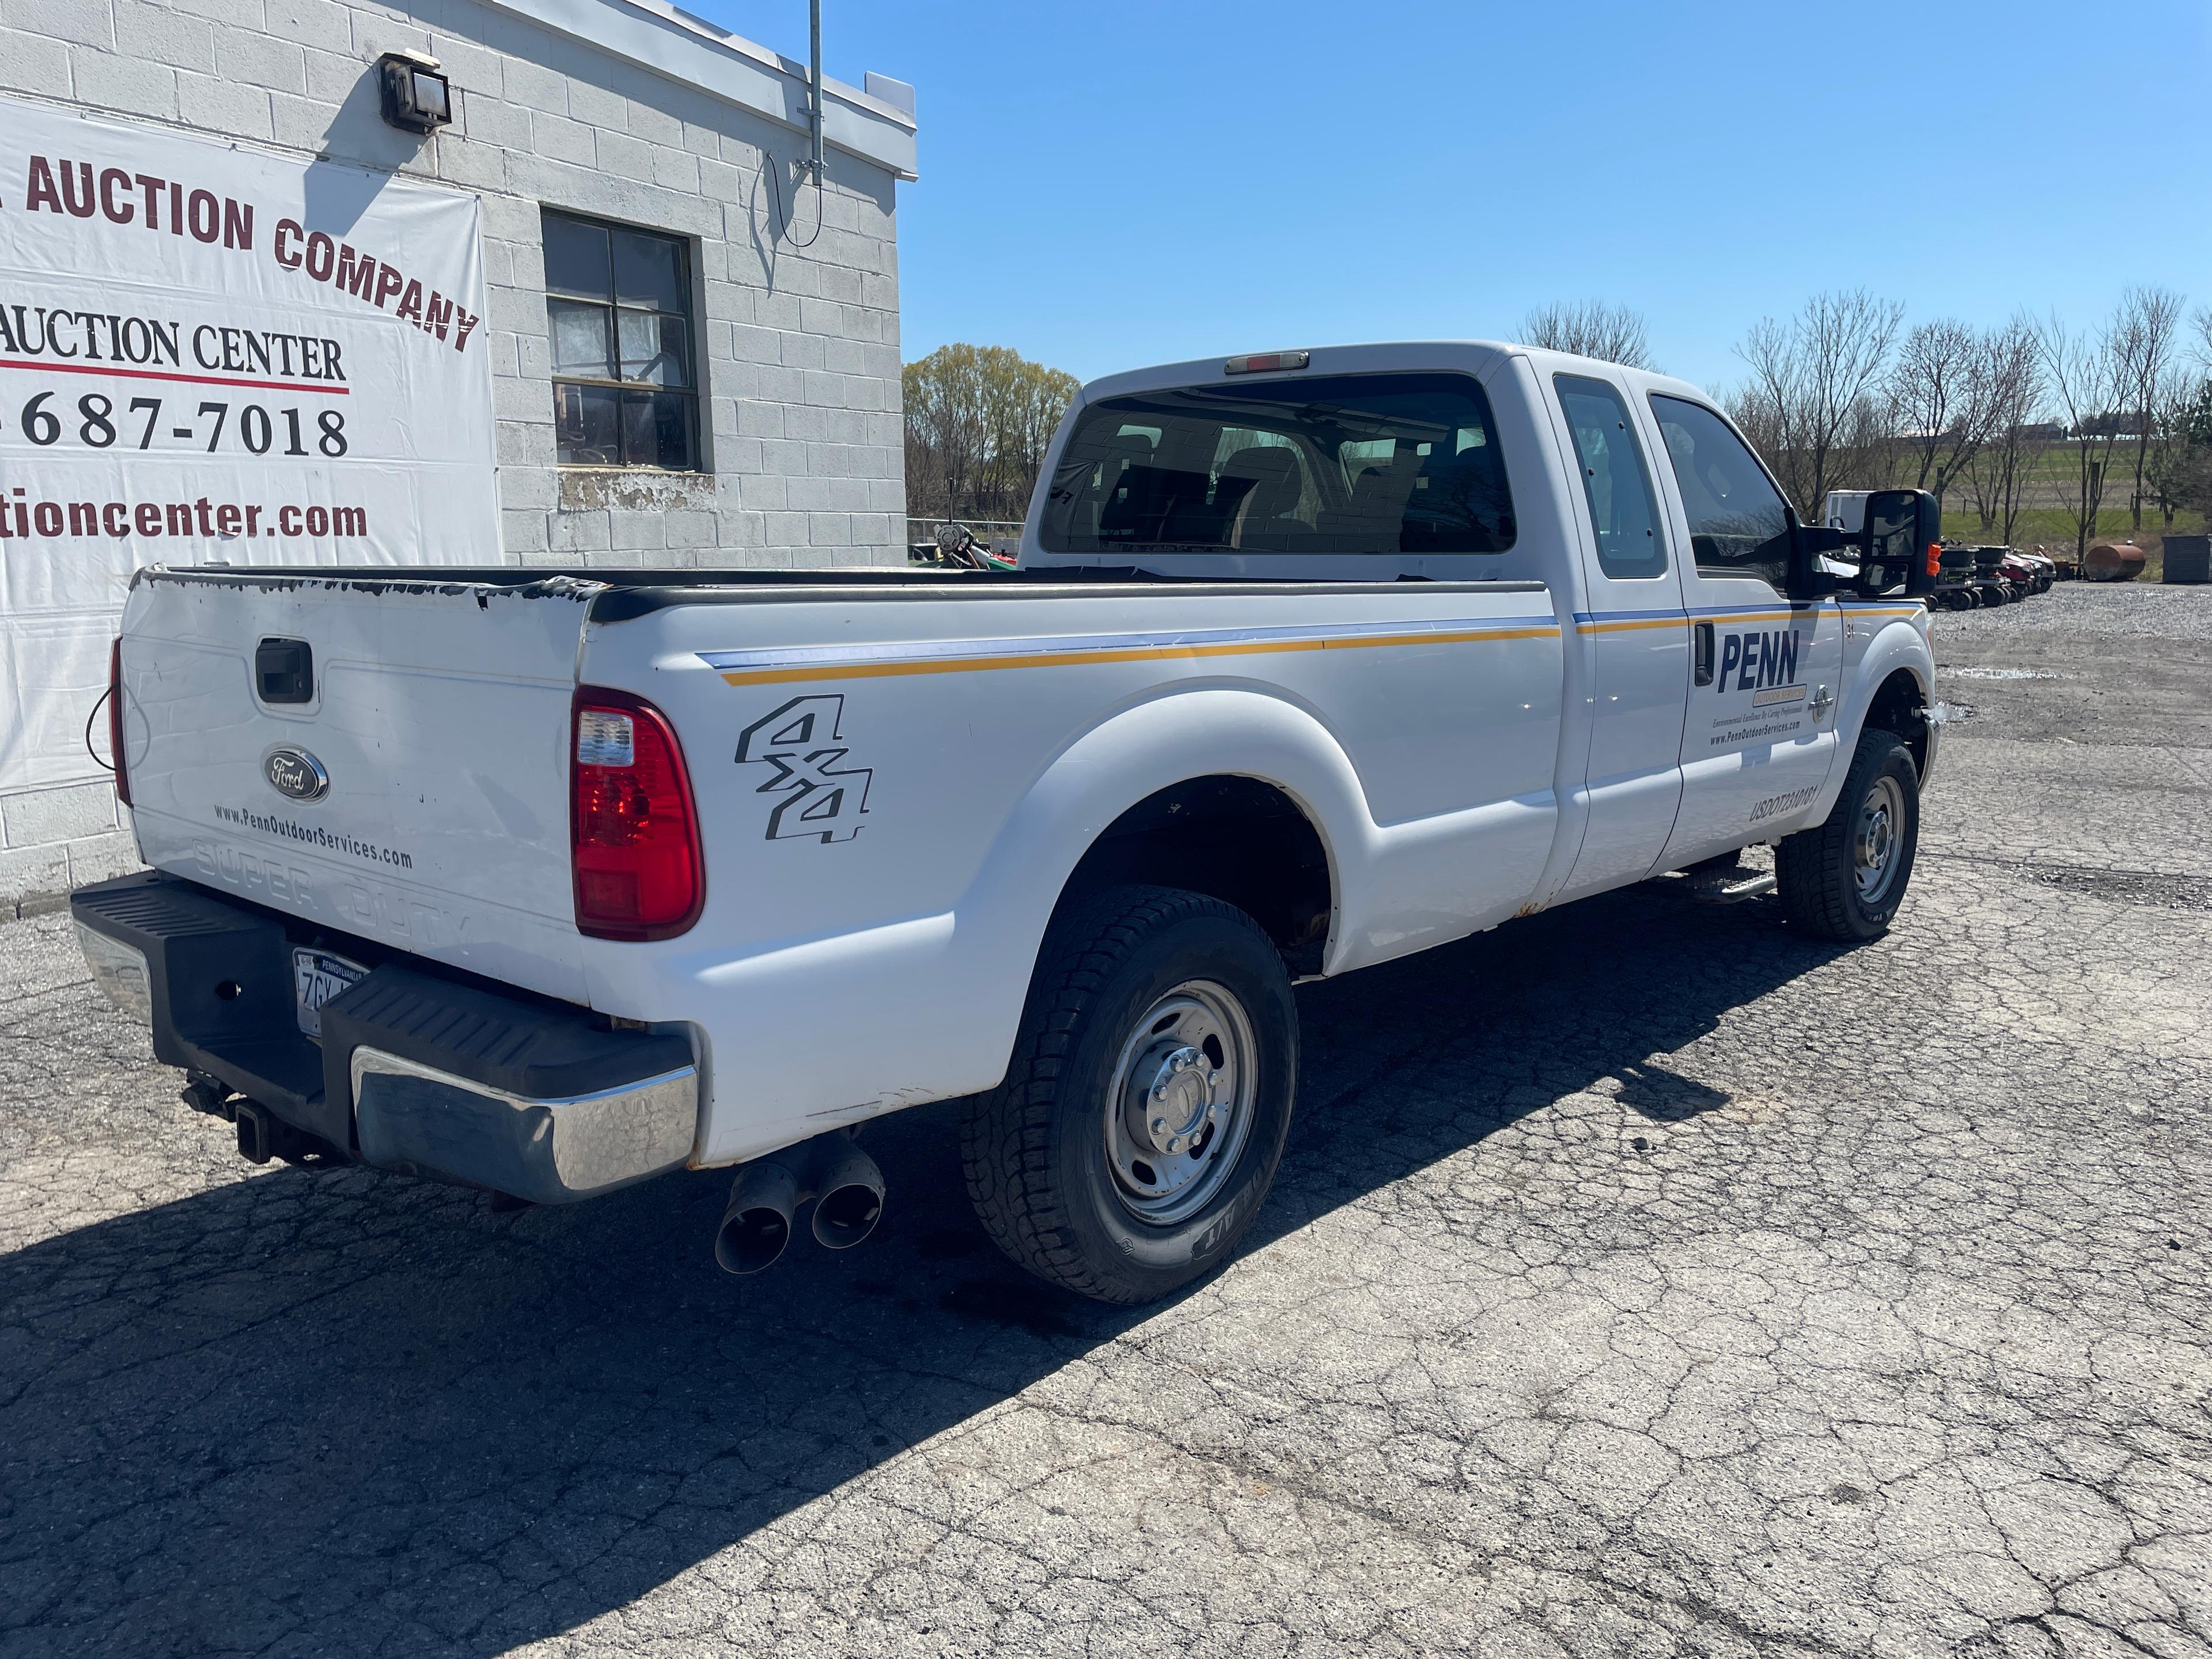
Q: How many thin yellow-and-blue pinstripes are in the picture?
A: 2